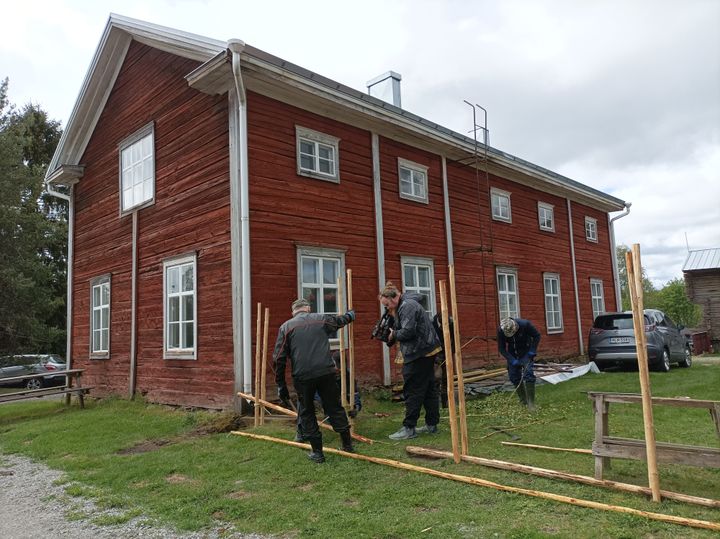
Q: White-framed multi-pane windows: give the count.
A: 13